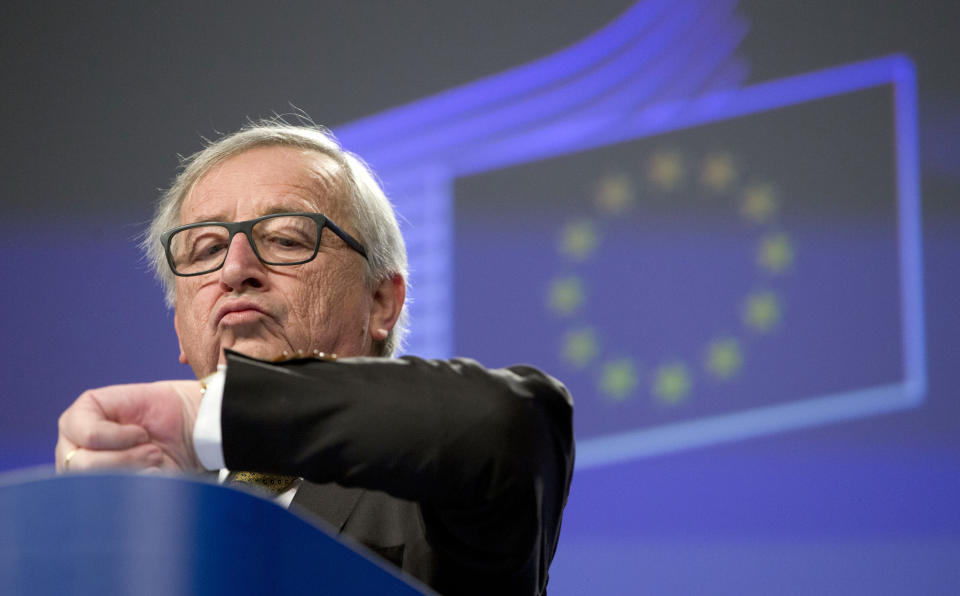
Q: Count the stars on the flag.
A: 12